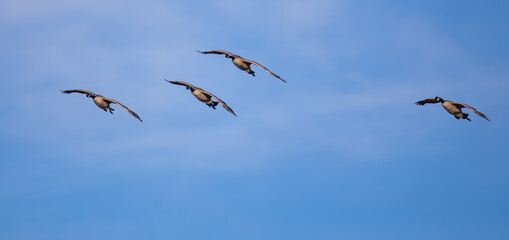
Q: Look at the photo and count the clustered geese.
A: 3